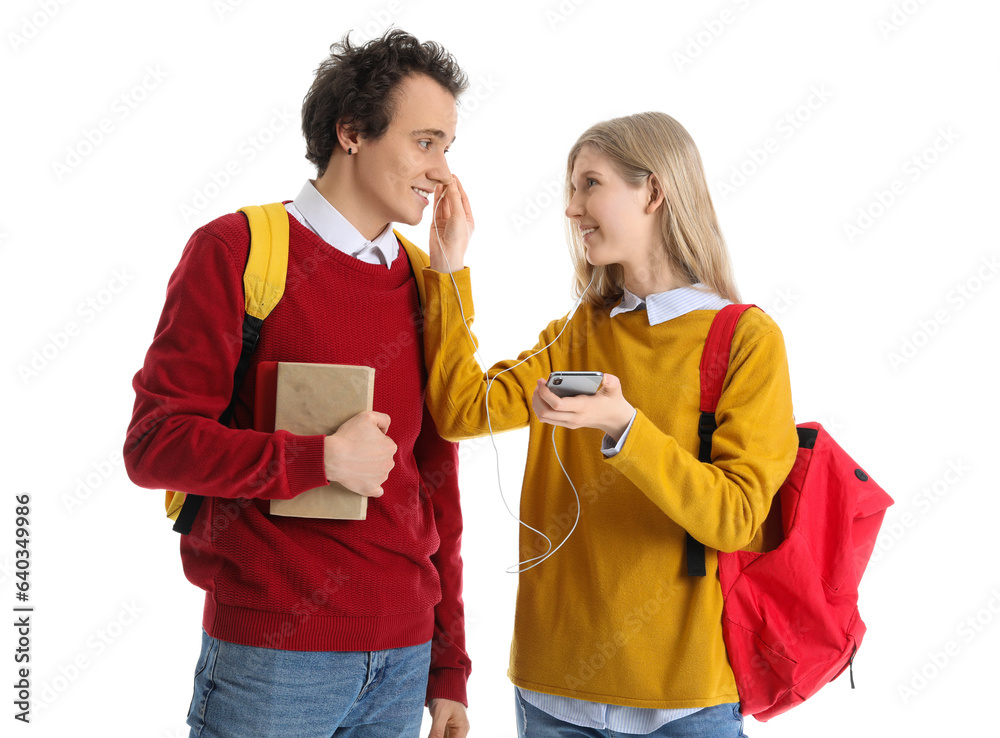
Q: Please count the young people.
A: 2